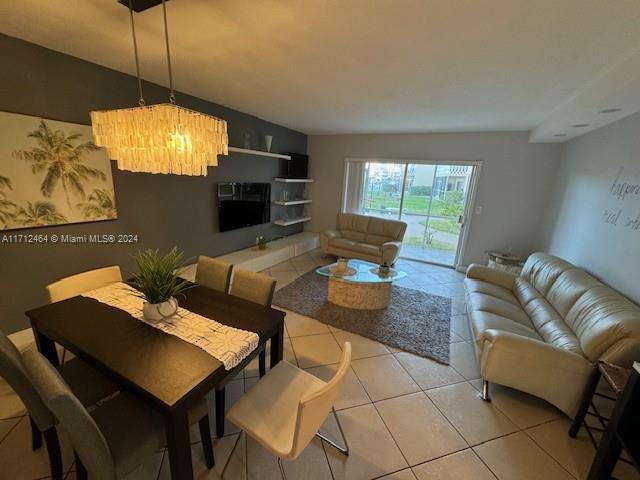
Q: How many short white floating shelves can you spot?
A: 3